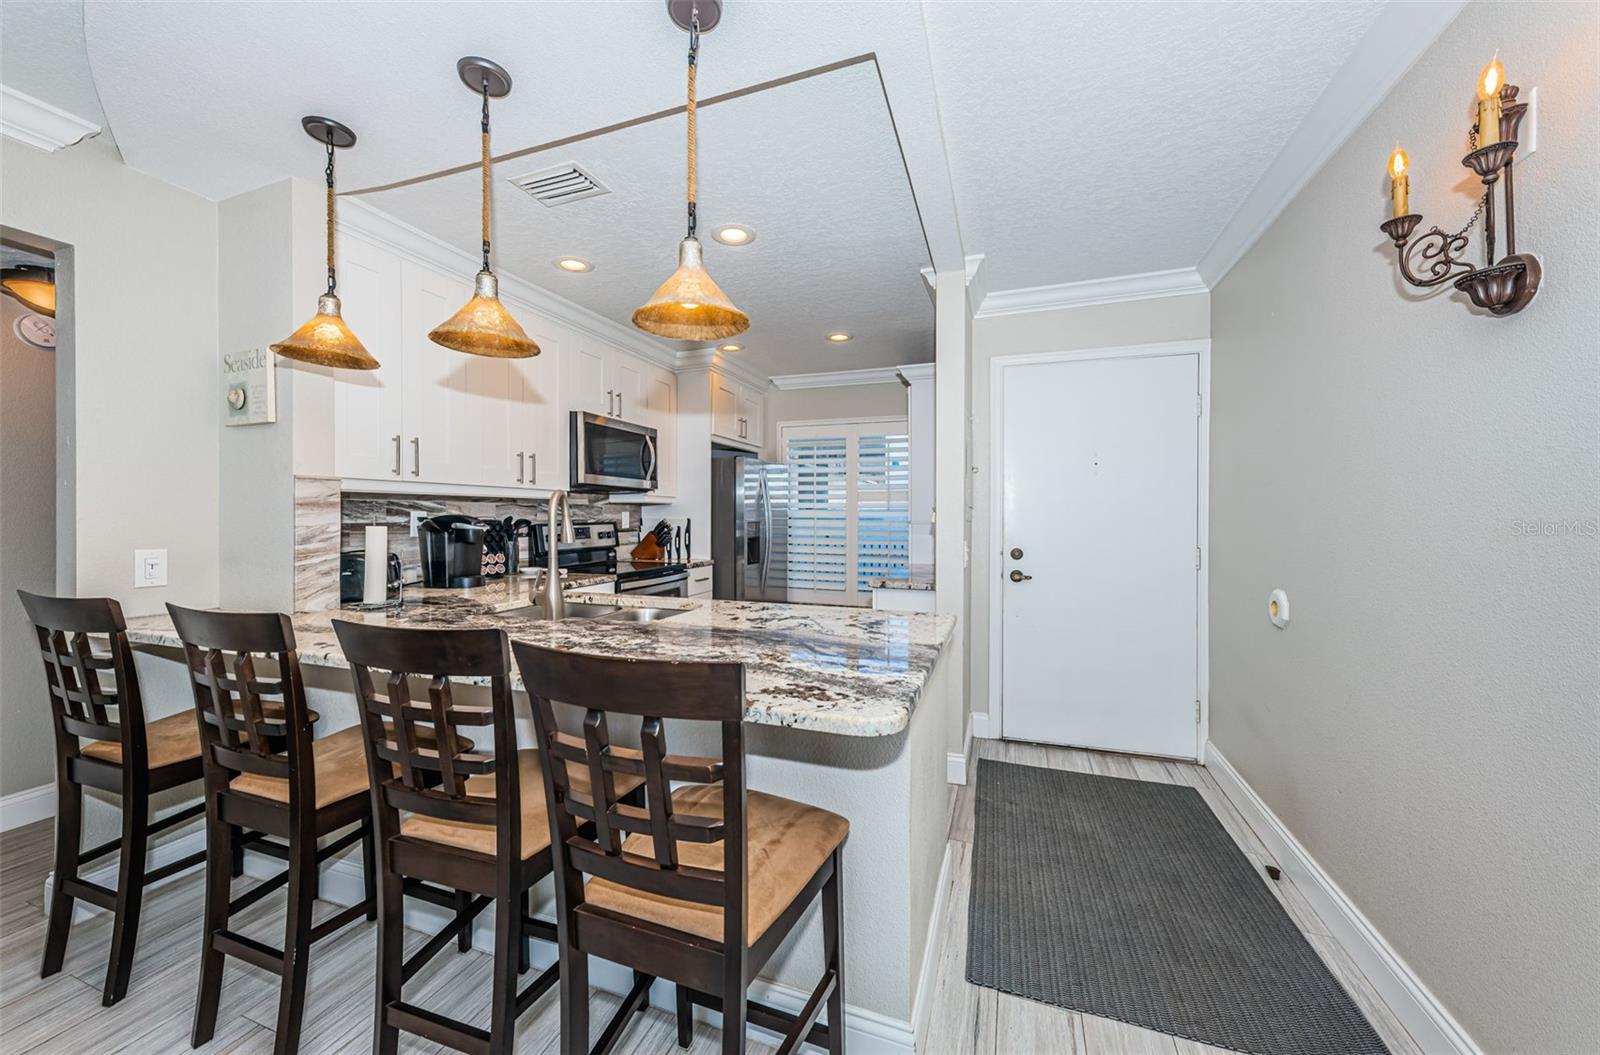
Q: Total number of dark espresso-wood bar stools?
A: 4